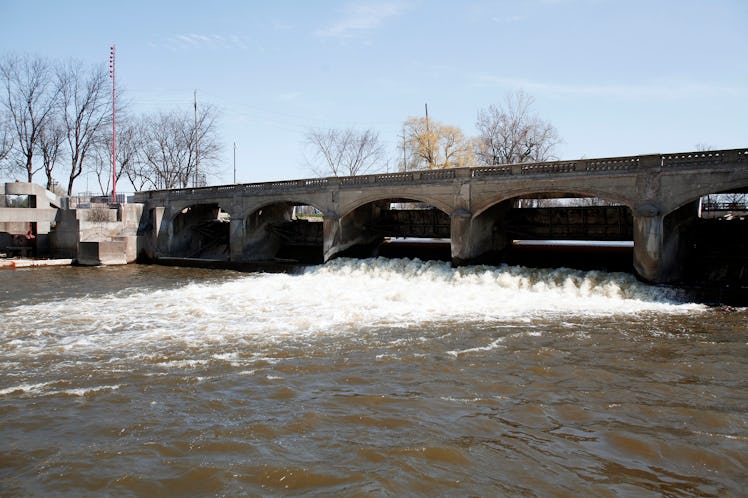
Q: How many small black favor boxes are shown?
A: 0